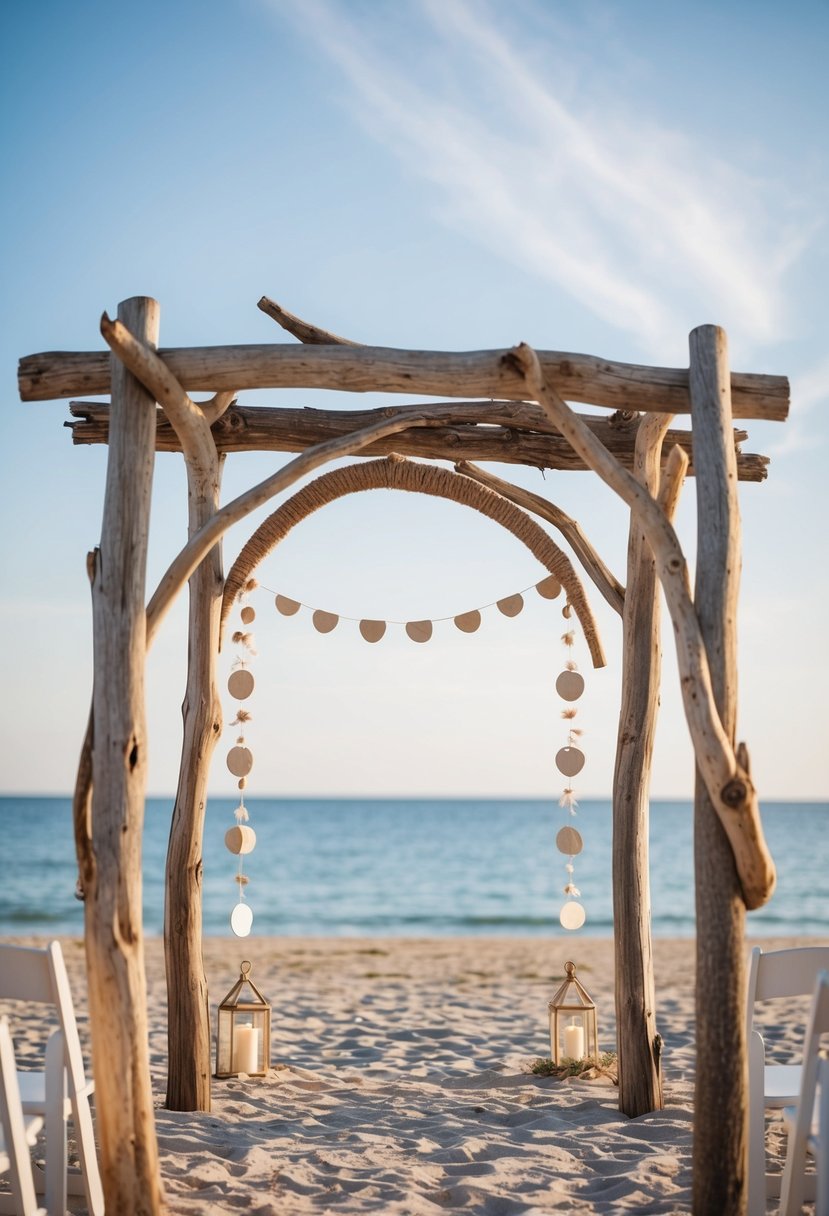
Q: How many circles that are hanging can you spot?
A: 8